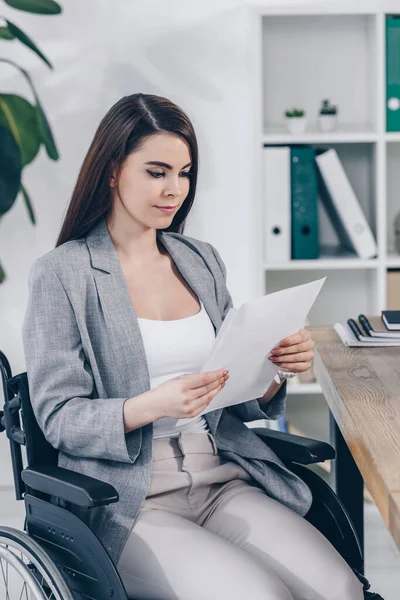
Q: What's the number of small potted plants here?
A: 2